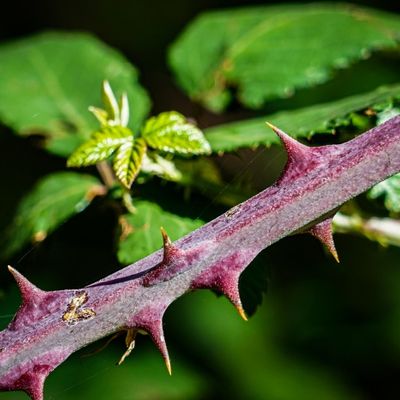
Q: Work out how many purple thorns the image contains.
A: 7